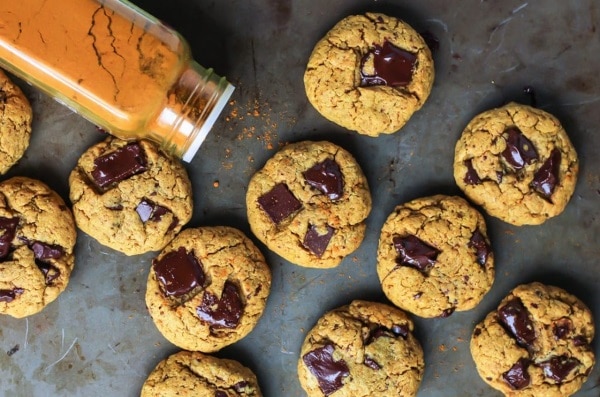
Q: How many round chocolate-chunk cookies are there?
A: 11